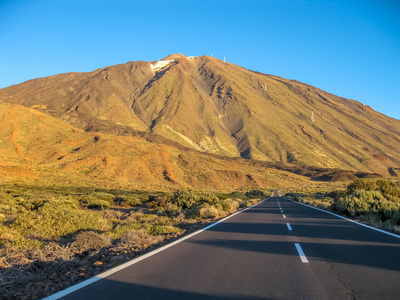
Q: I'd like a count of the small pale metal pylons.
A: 4